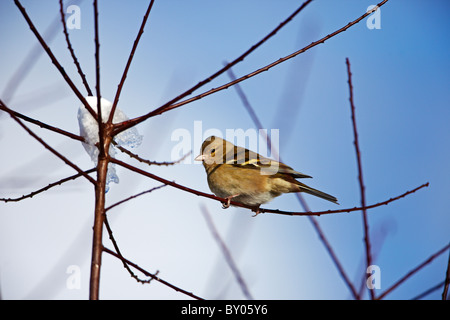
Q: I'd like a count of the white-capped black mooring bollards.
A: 0